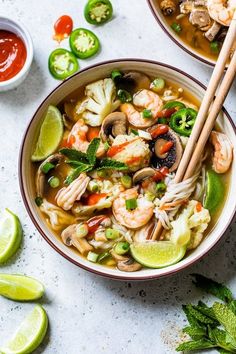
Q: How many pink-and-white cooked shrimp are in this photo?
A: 5